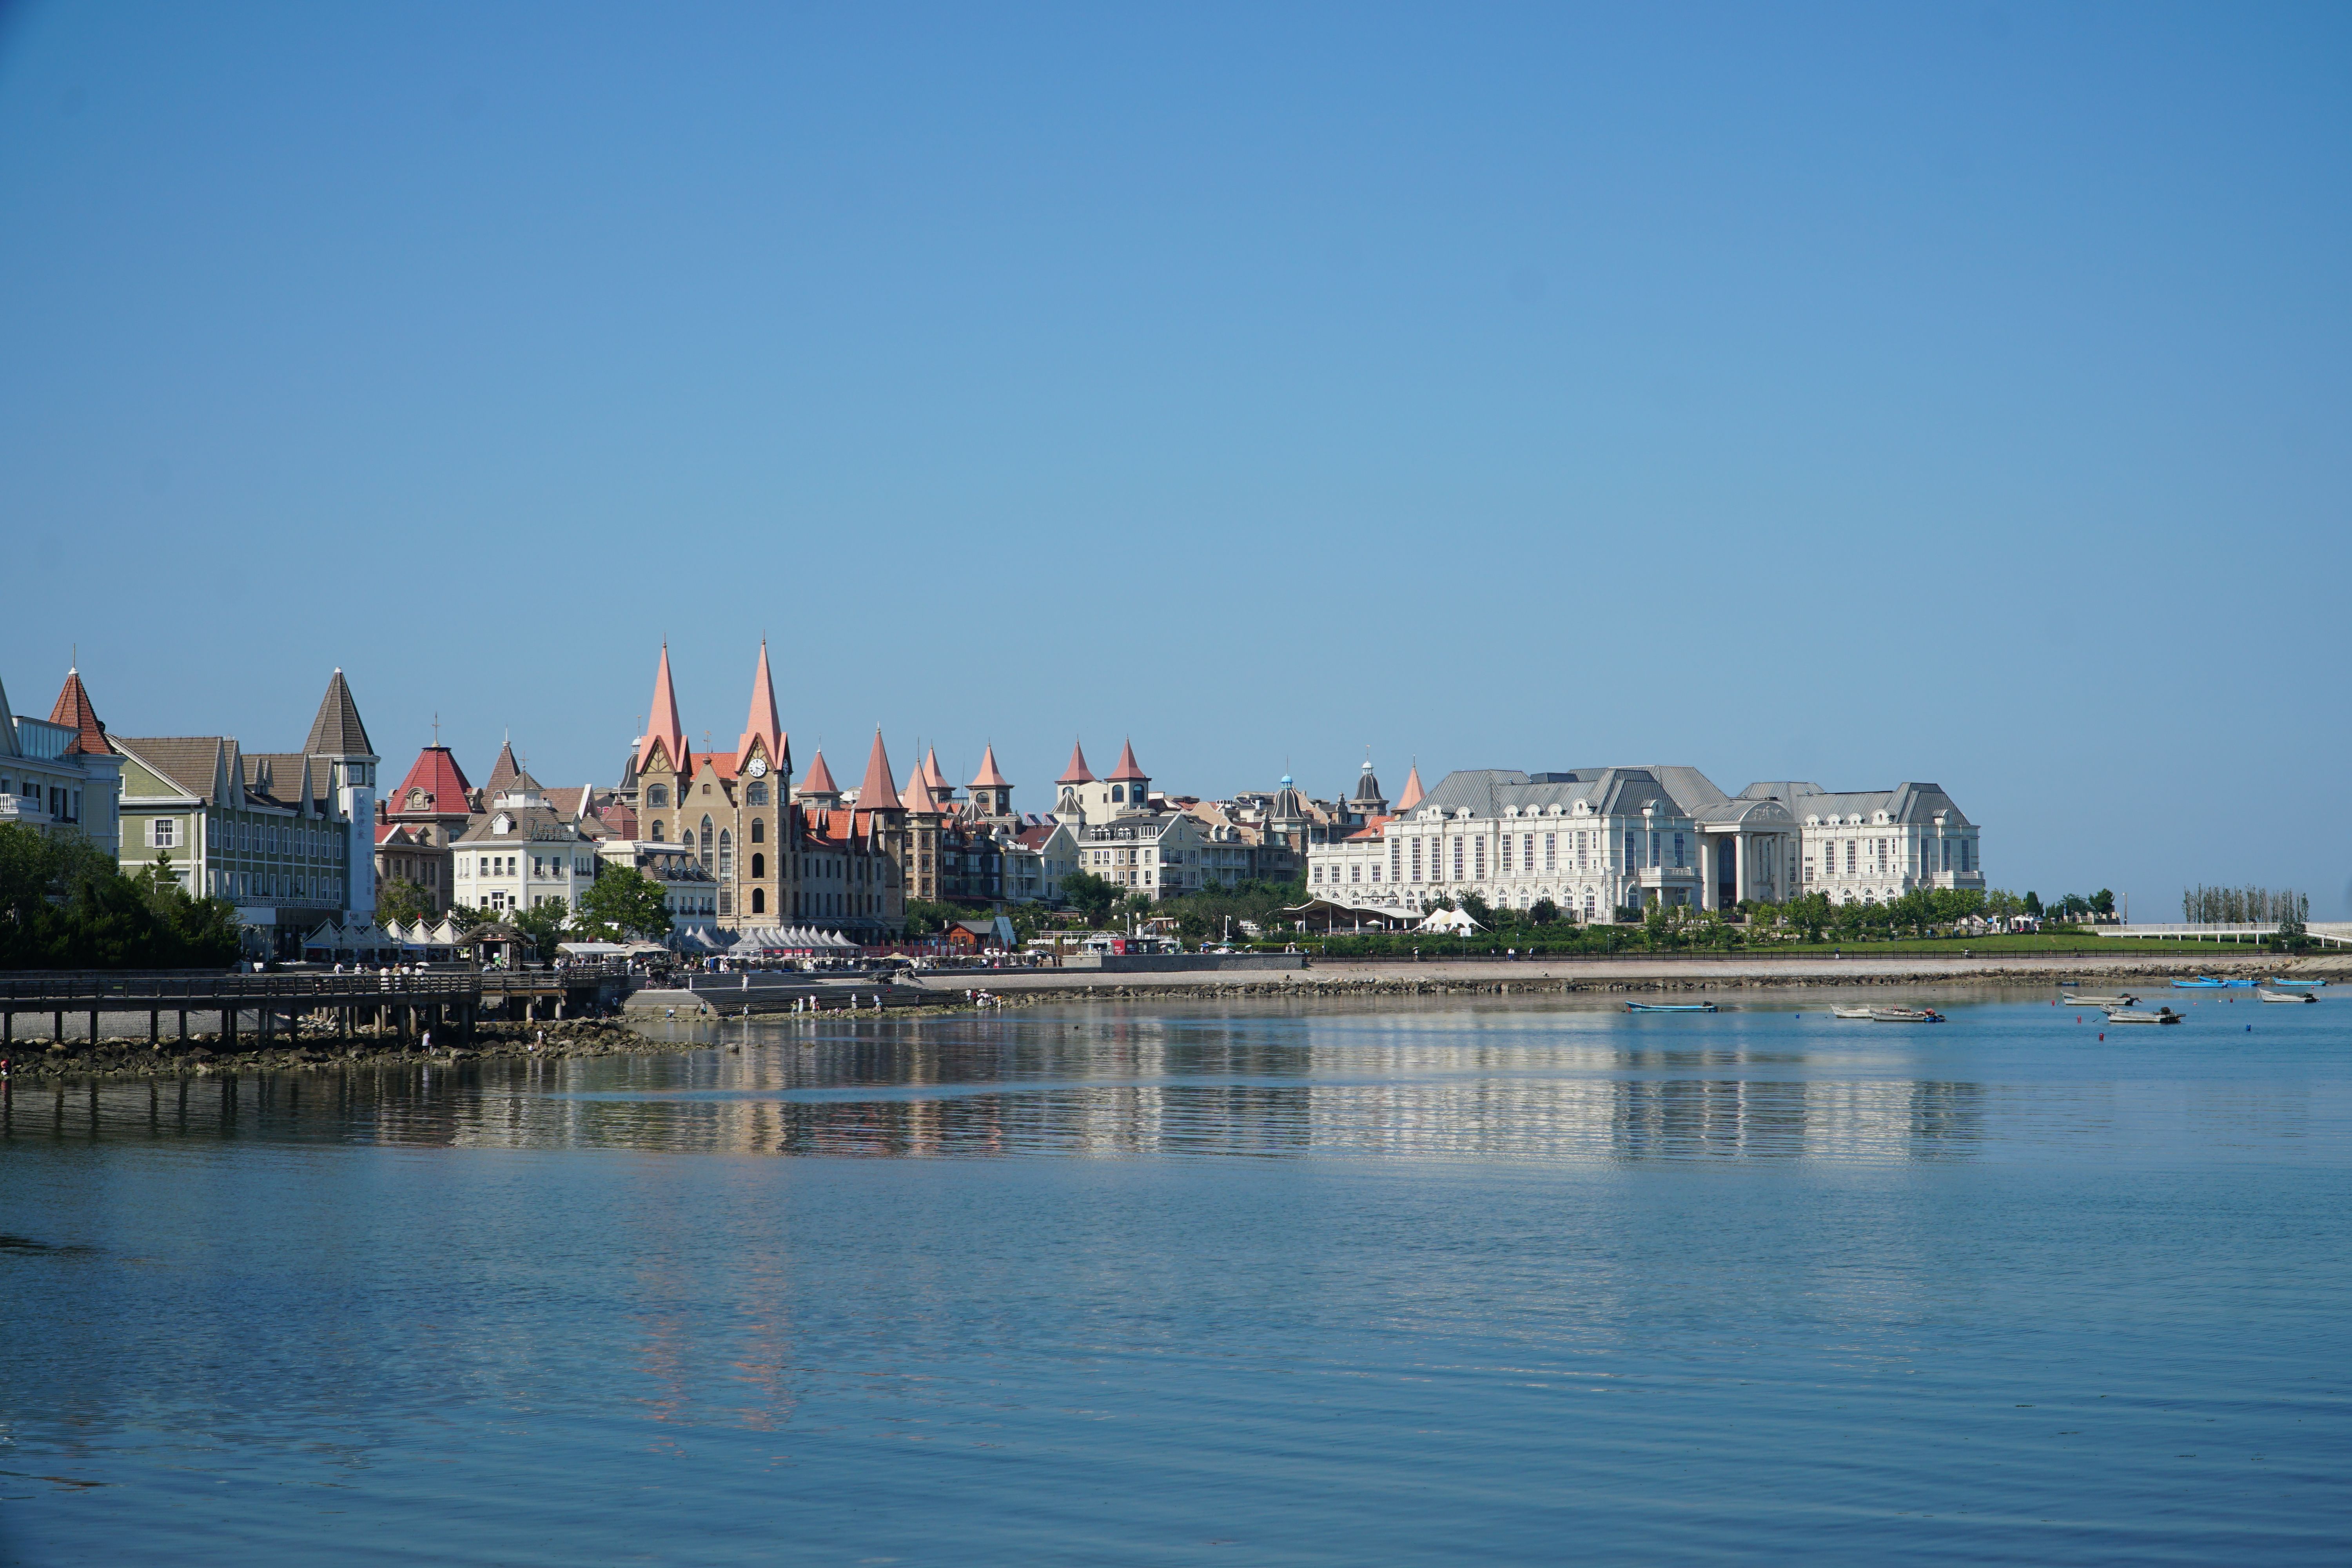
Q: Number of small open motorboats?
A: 9